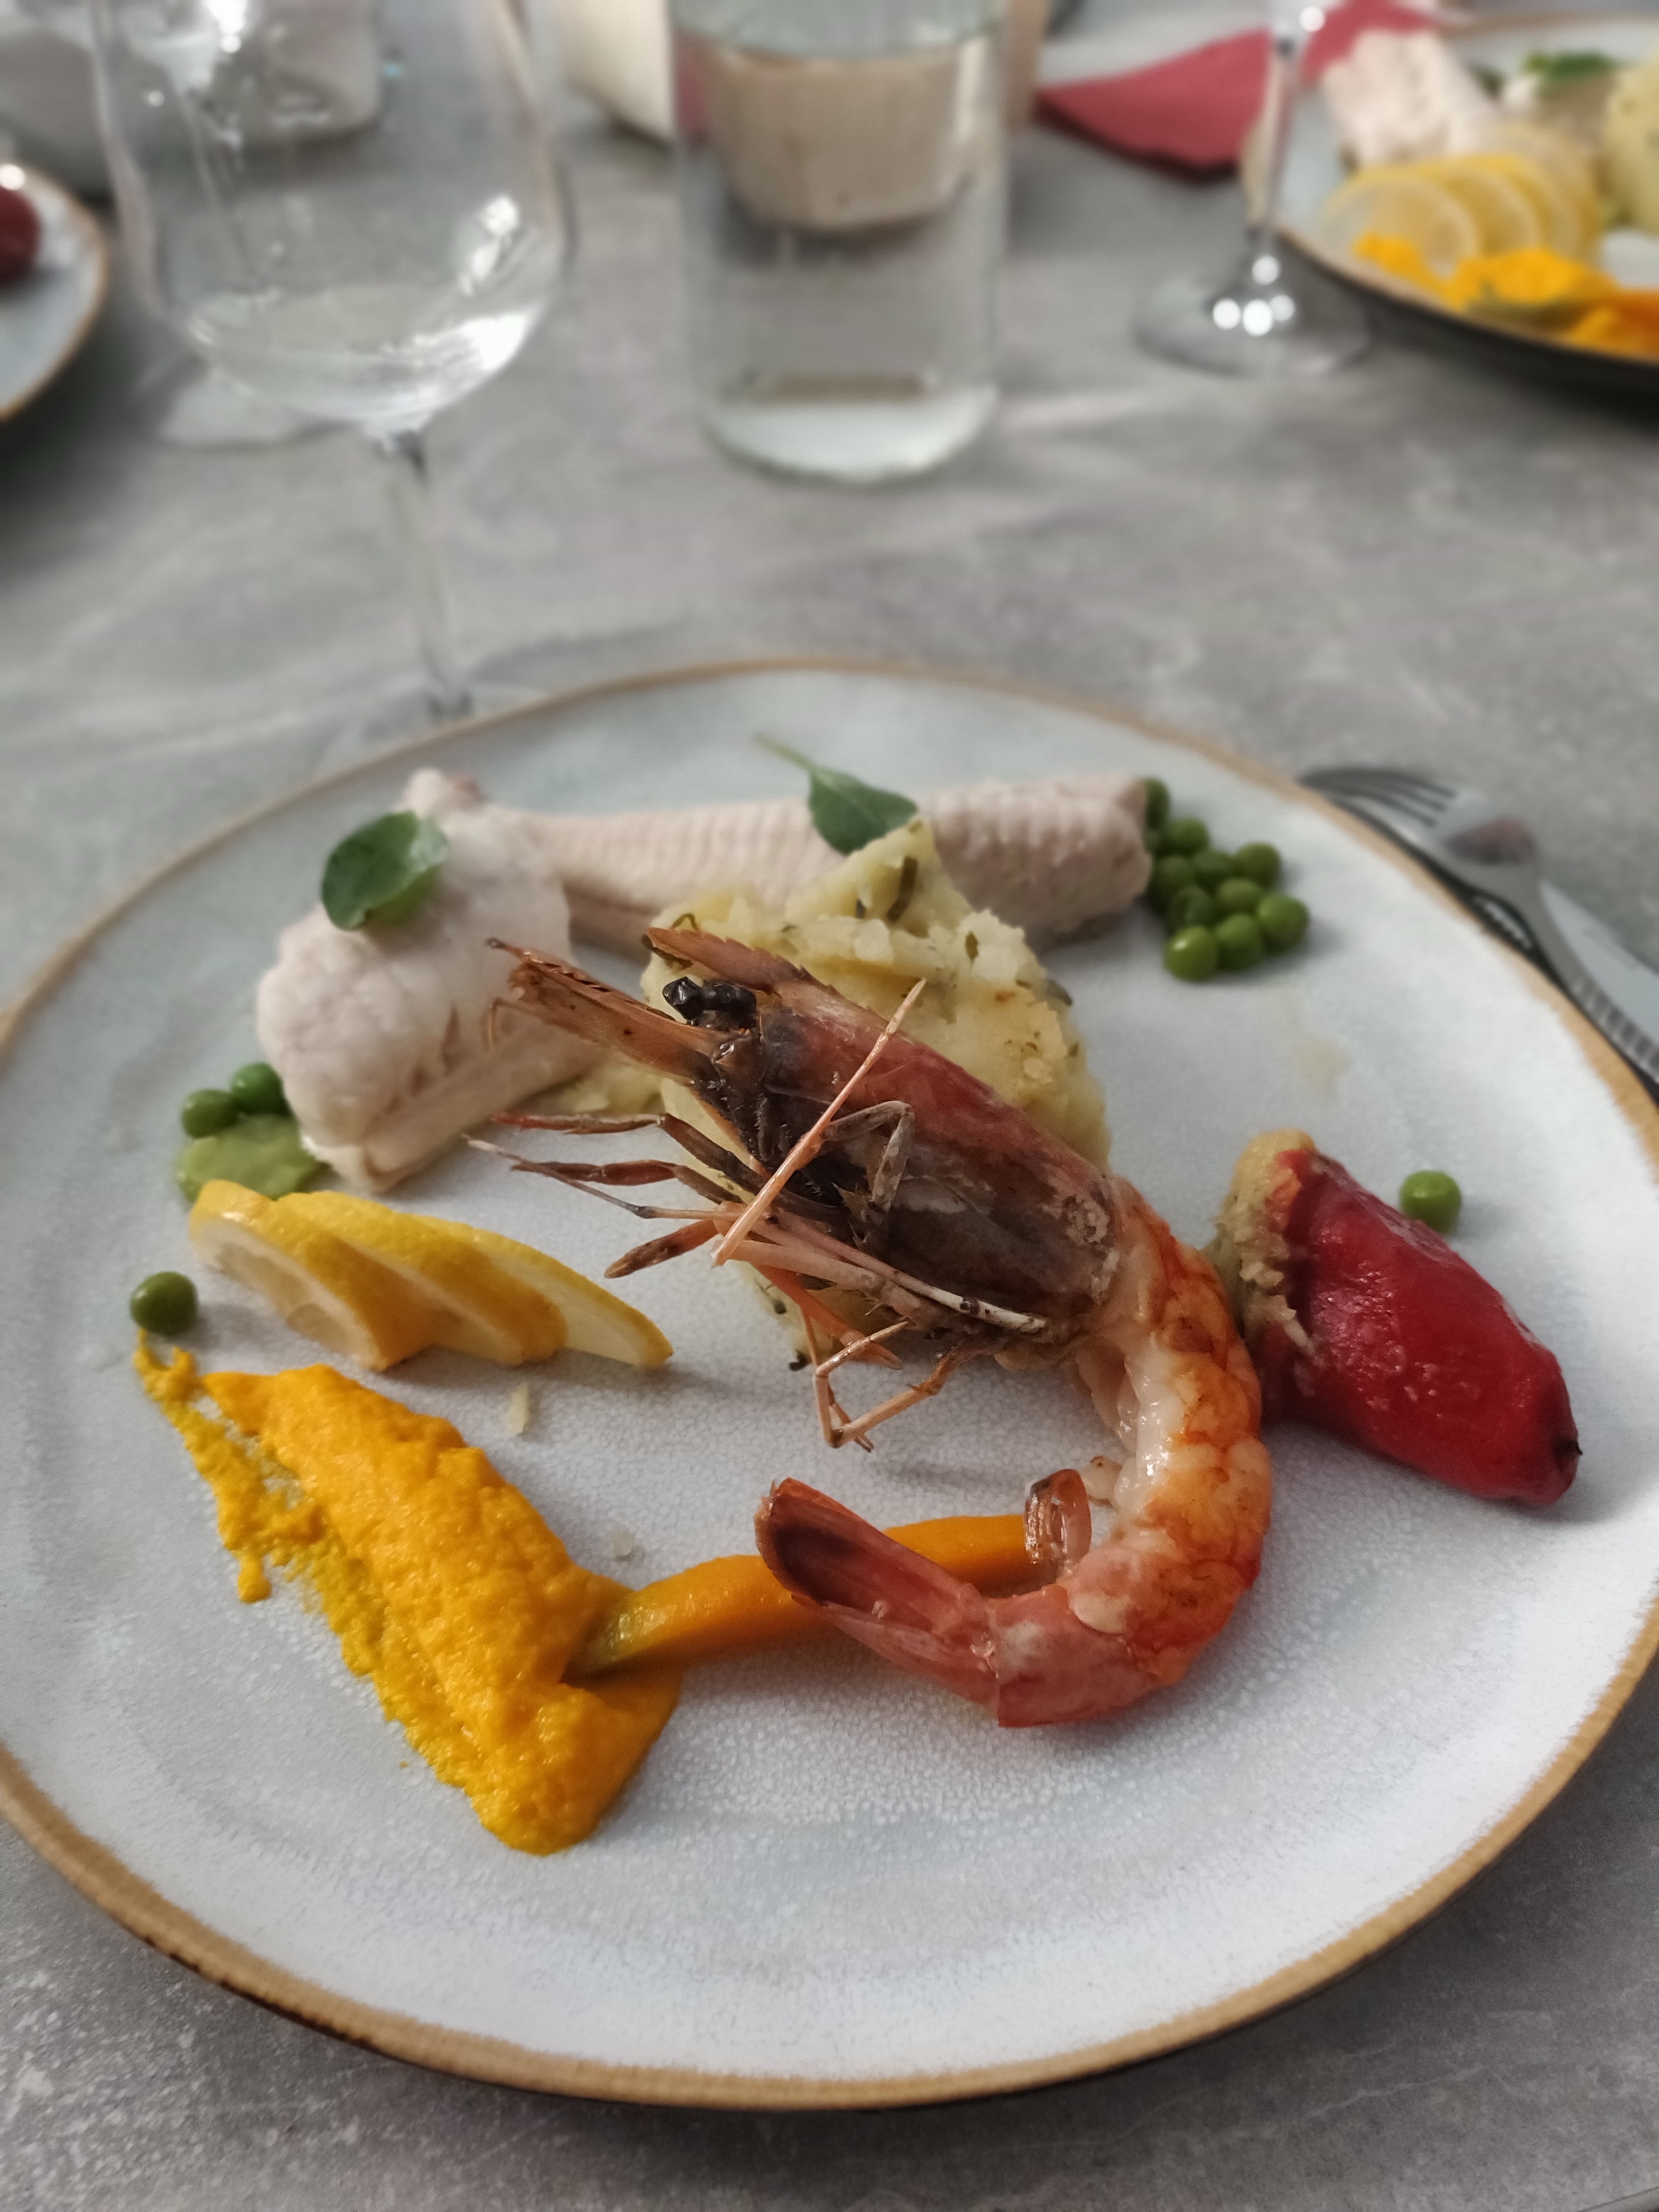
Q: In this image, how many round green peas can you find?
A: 14